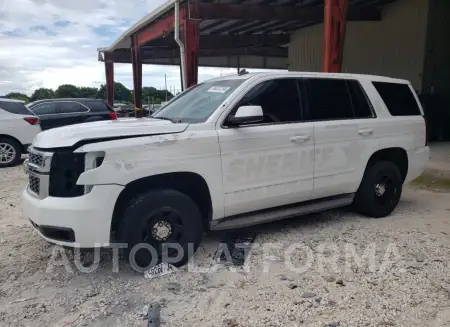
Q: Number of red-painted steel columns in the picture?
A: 4